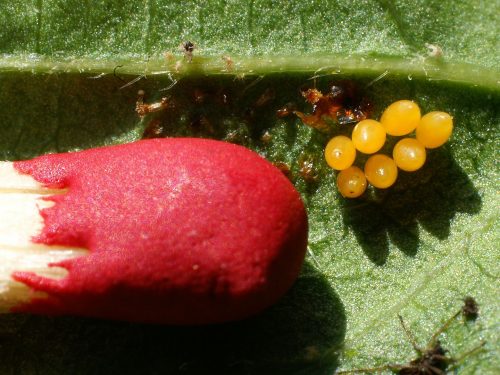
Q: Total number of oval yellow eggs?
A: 7